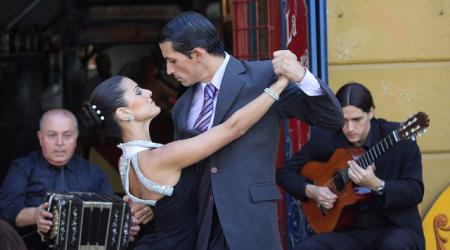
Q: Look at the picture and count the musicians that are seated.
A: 2